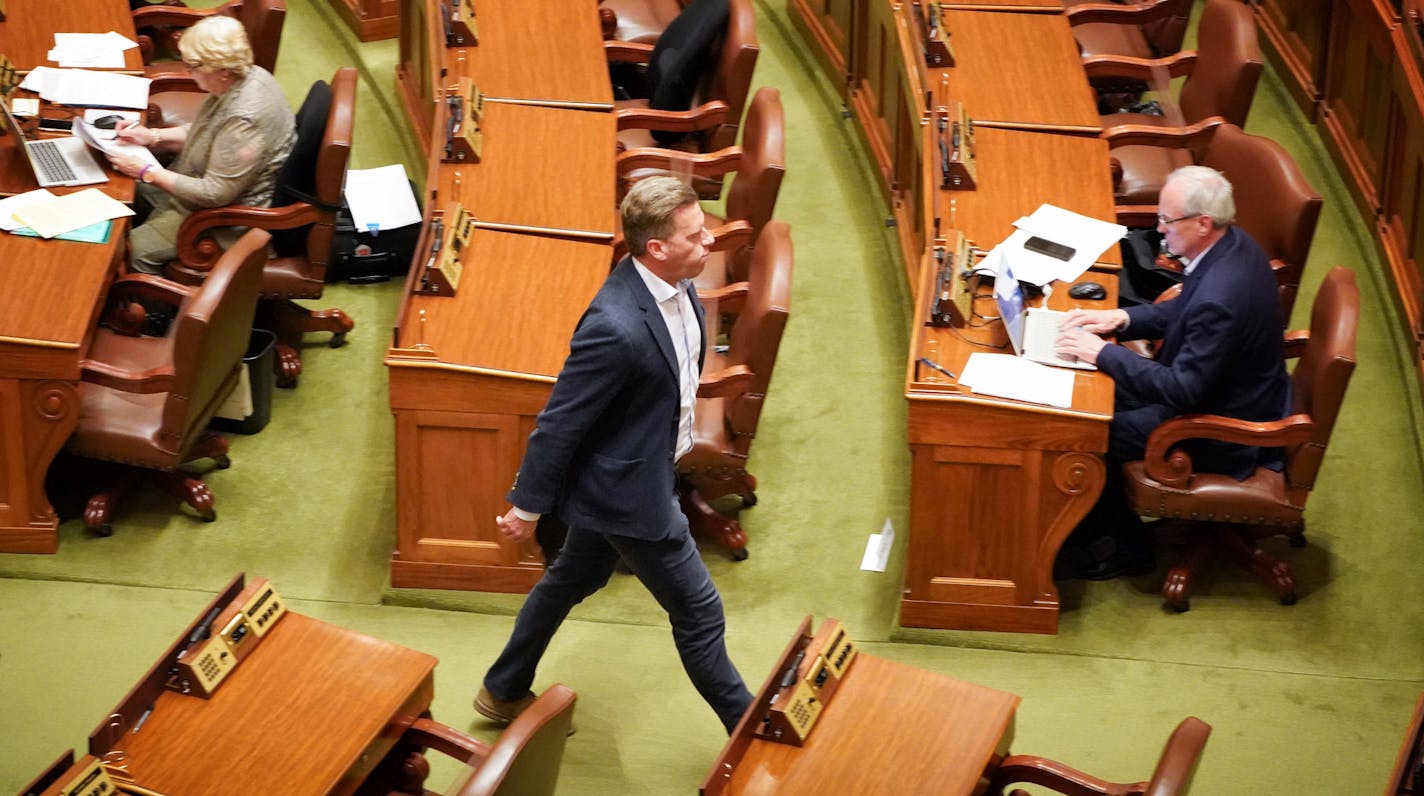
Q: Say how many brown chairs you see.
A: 14